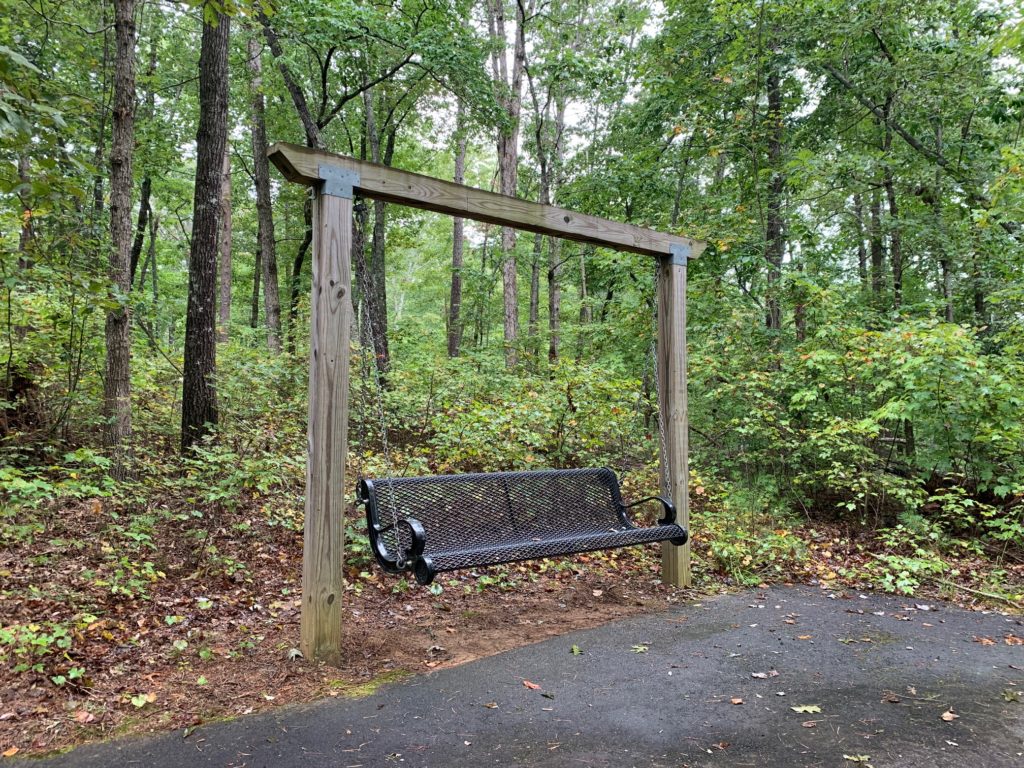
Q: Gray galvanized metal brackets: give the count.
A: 2